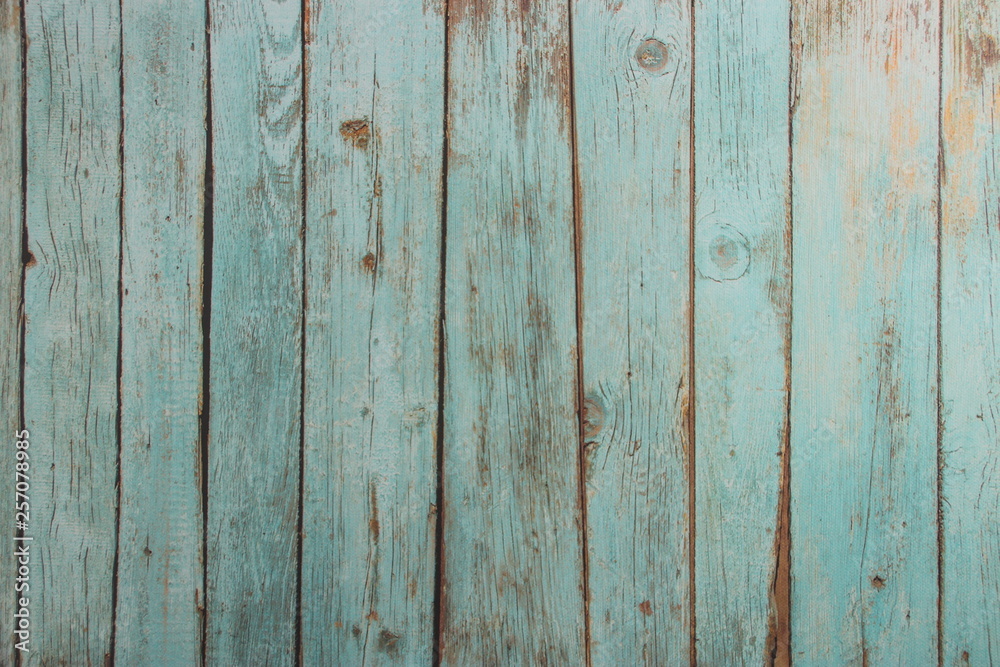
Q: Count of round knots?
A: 3